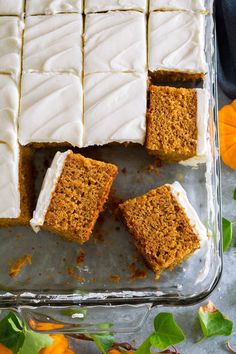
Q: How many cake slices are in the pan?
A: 15